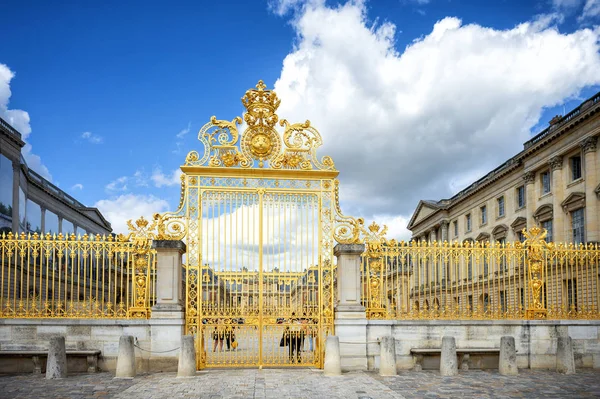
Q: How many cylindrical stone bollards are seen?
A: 8